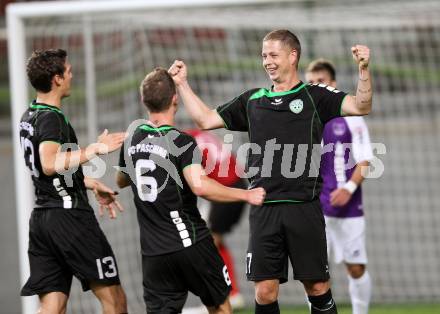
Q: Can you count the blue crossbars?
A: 0